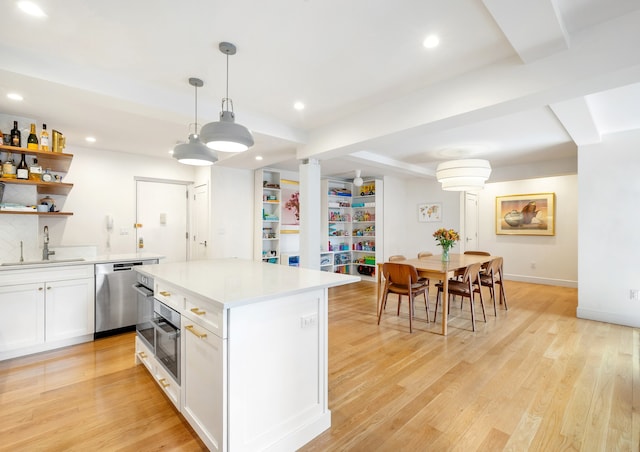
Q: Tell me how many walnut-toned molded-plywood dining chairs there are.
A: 6